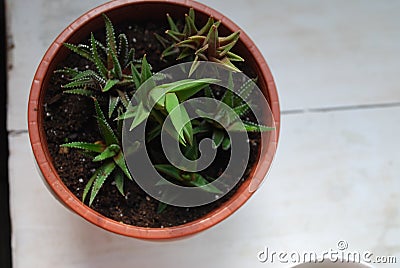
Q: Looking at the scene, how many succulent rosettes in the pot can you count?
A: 6